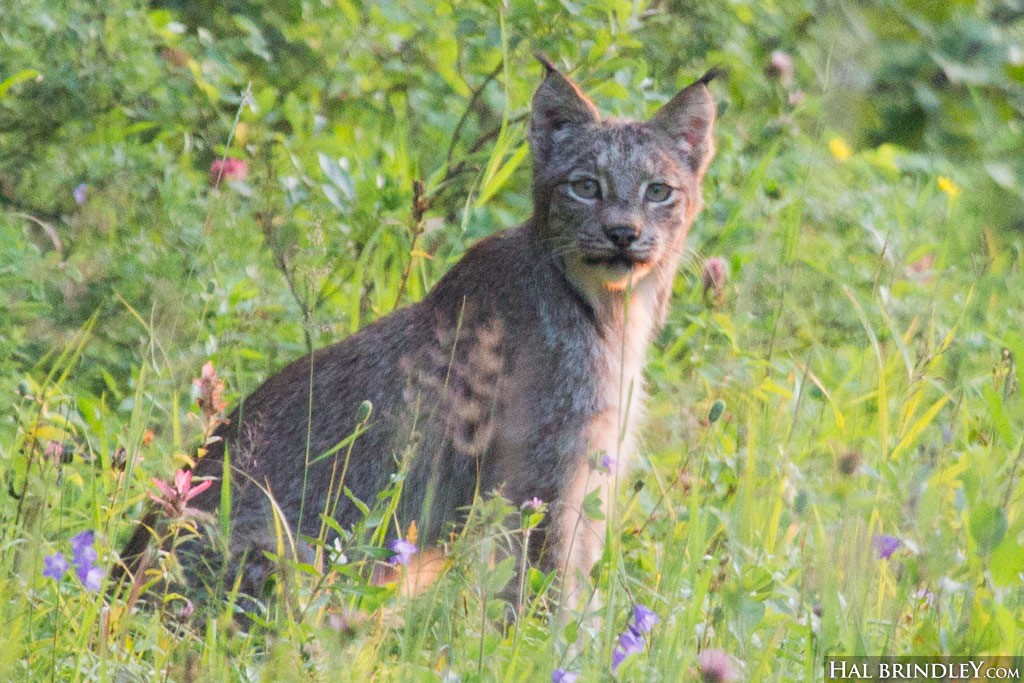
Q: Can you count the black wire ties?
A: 0